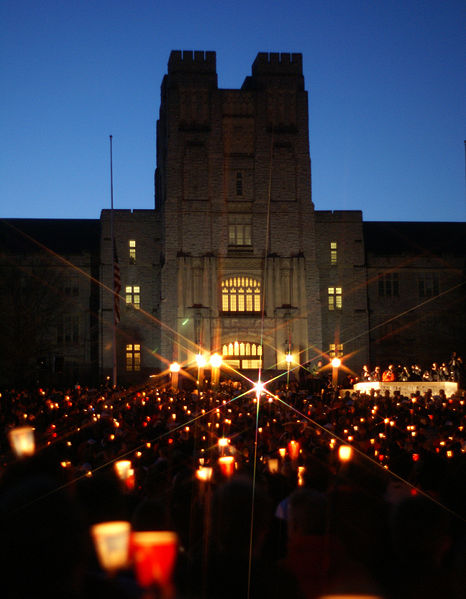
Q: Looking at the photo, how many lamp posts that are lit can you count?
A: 5